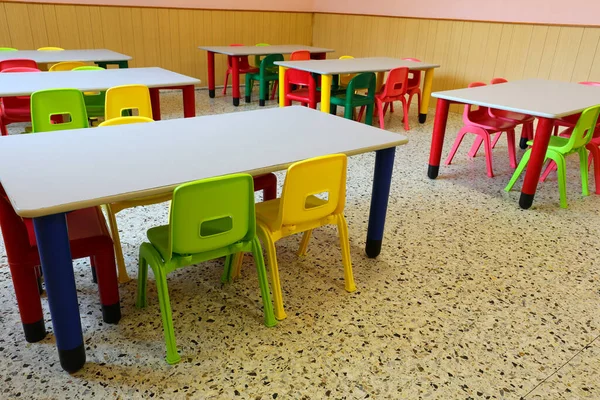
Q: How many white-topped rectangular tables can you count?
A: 6